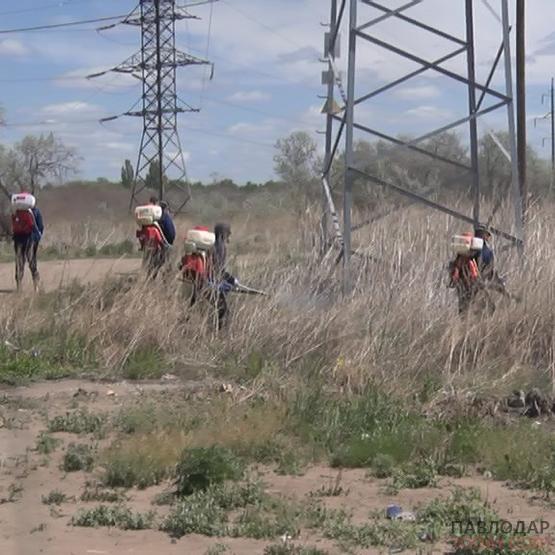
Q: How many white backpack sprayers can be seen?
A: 4